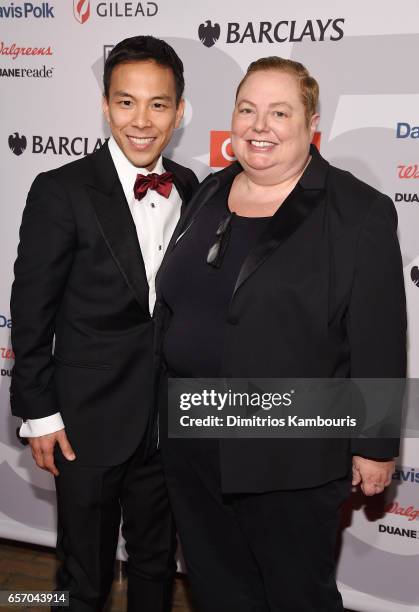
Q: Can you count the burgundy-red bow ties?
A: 1